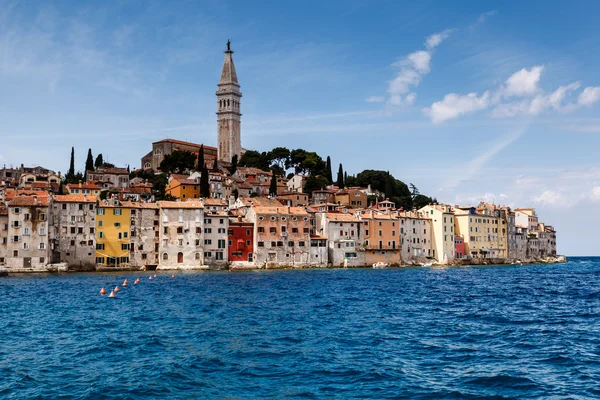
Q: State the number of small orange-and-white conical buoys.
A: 10